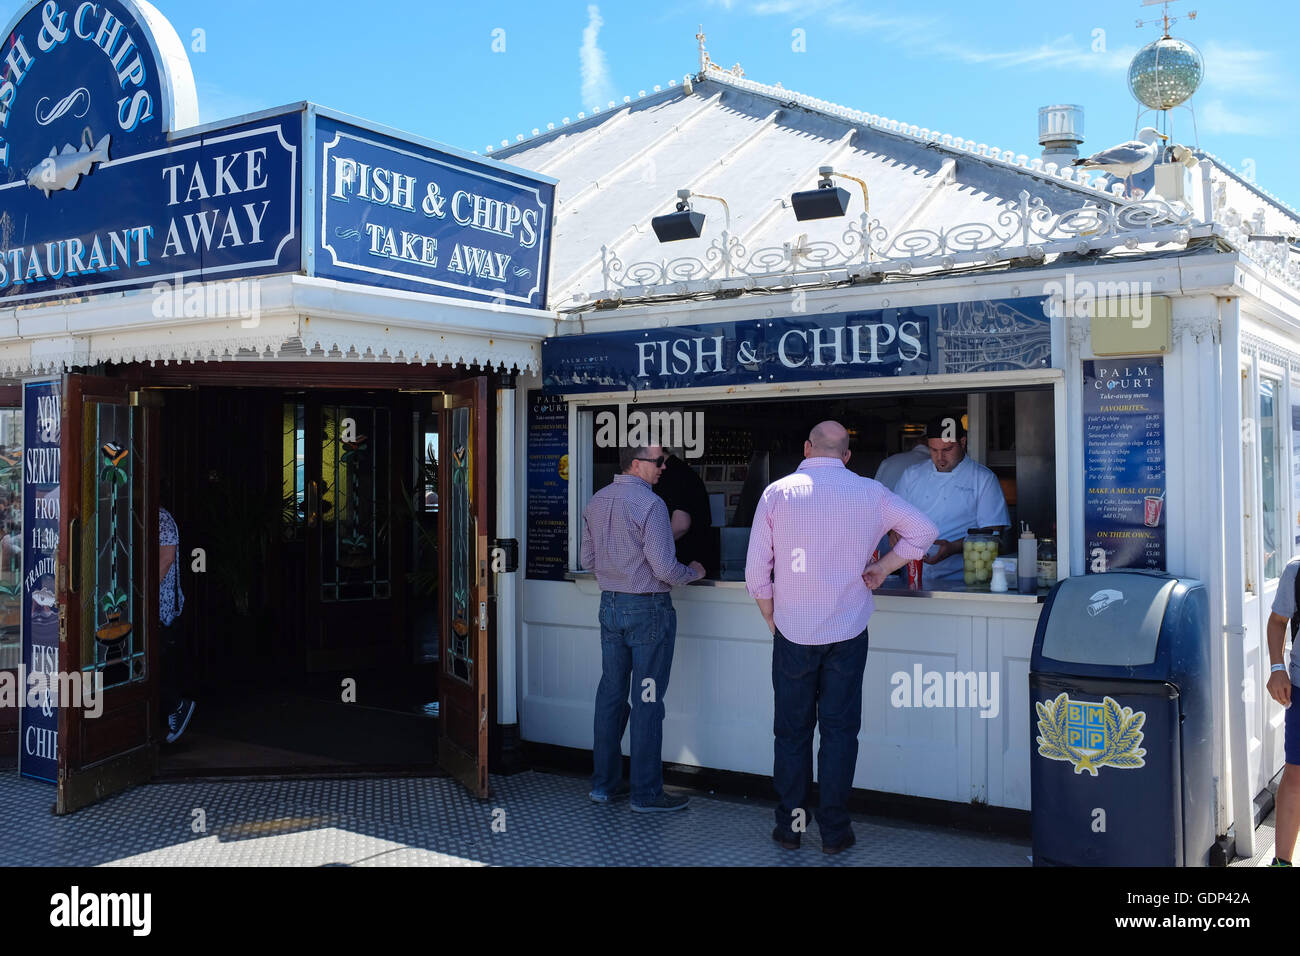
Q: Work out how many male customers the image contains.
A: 2